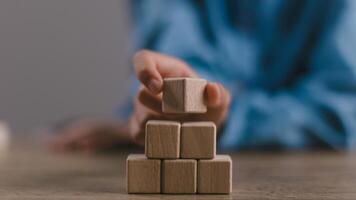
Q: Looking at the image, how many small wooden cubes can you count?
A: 6